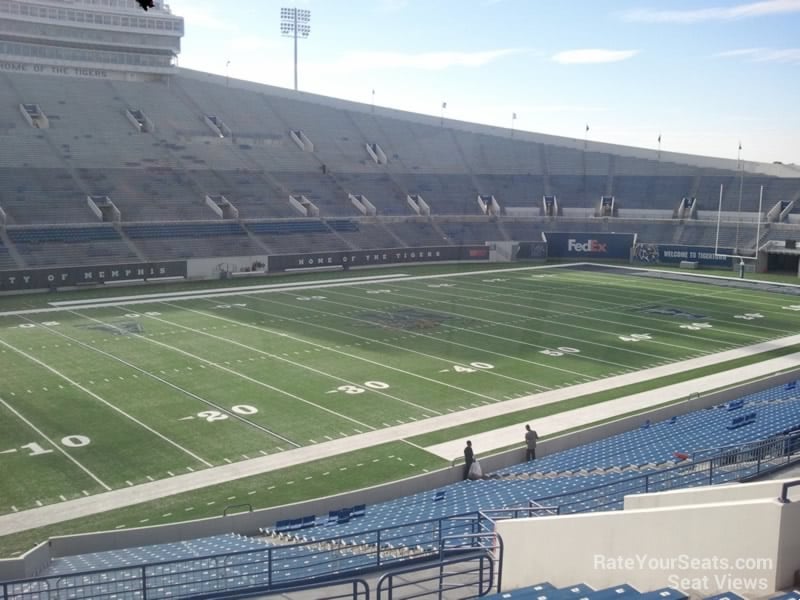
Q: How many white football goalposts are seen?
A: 1